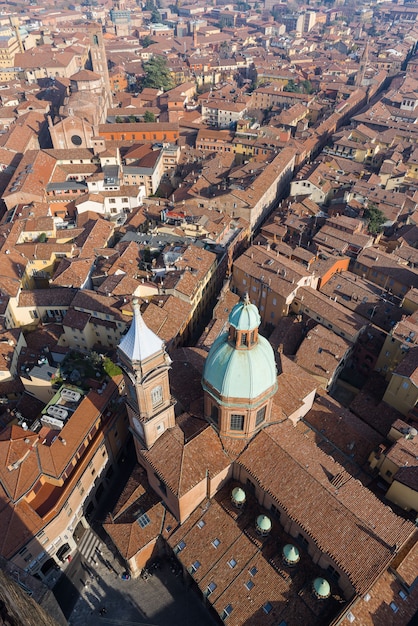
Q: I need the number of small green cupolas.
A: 4